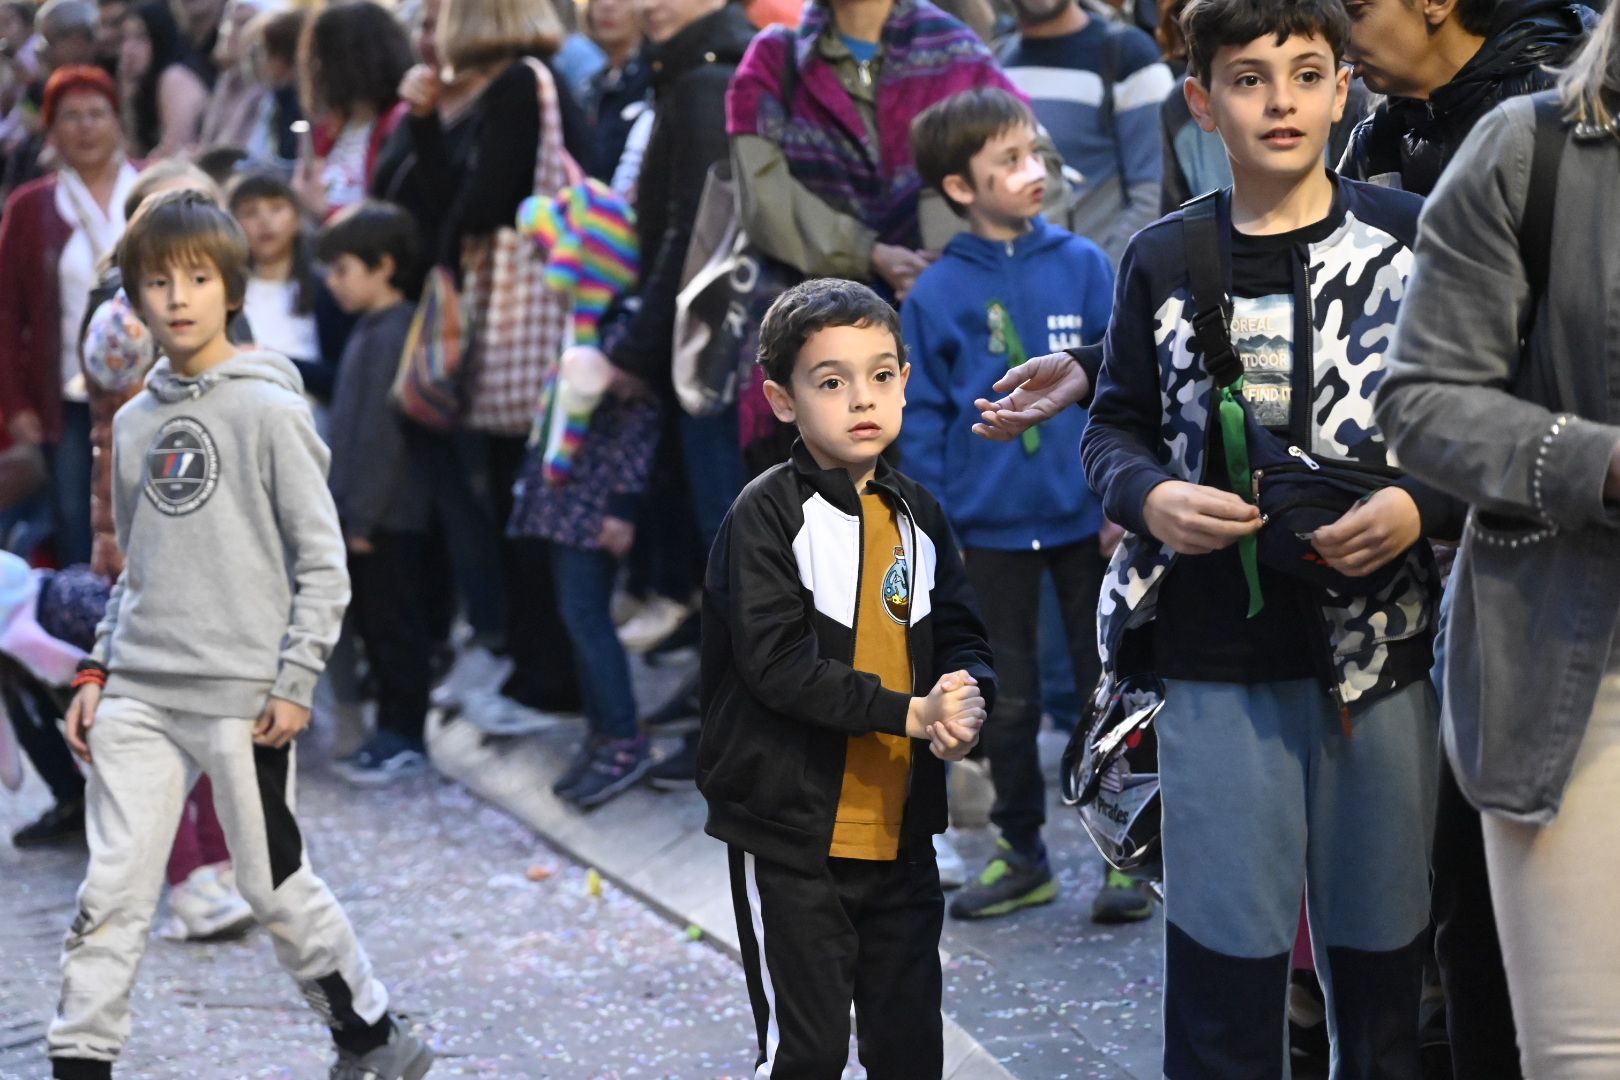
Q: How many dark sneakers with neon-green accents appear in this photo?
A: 2